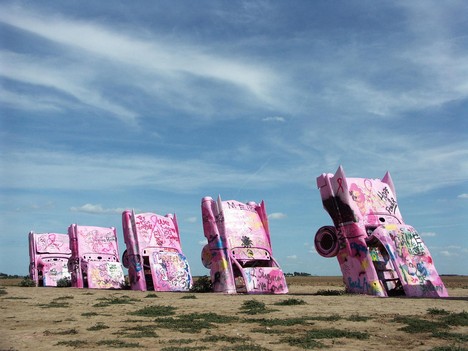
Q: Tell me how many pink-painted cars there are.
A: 5